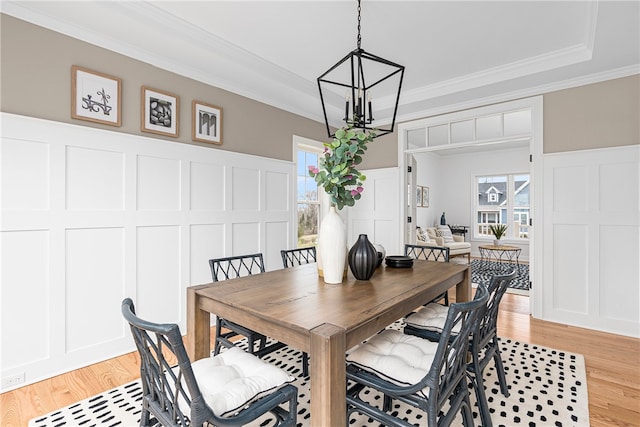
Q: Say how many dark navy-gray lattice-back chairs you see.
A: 6